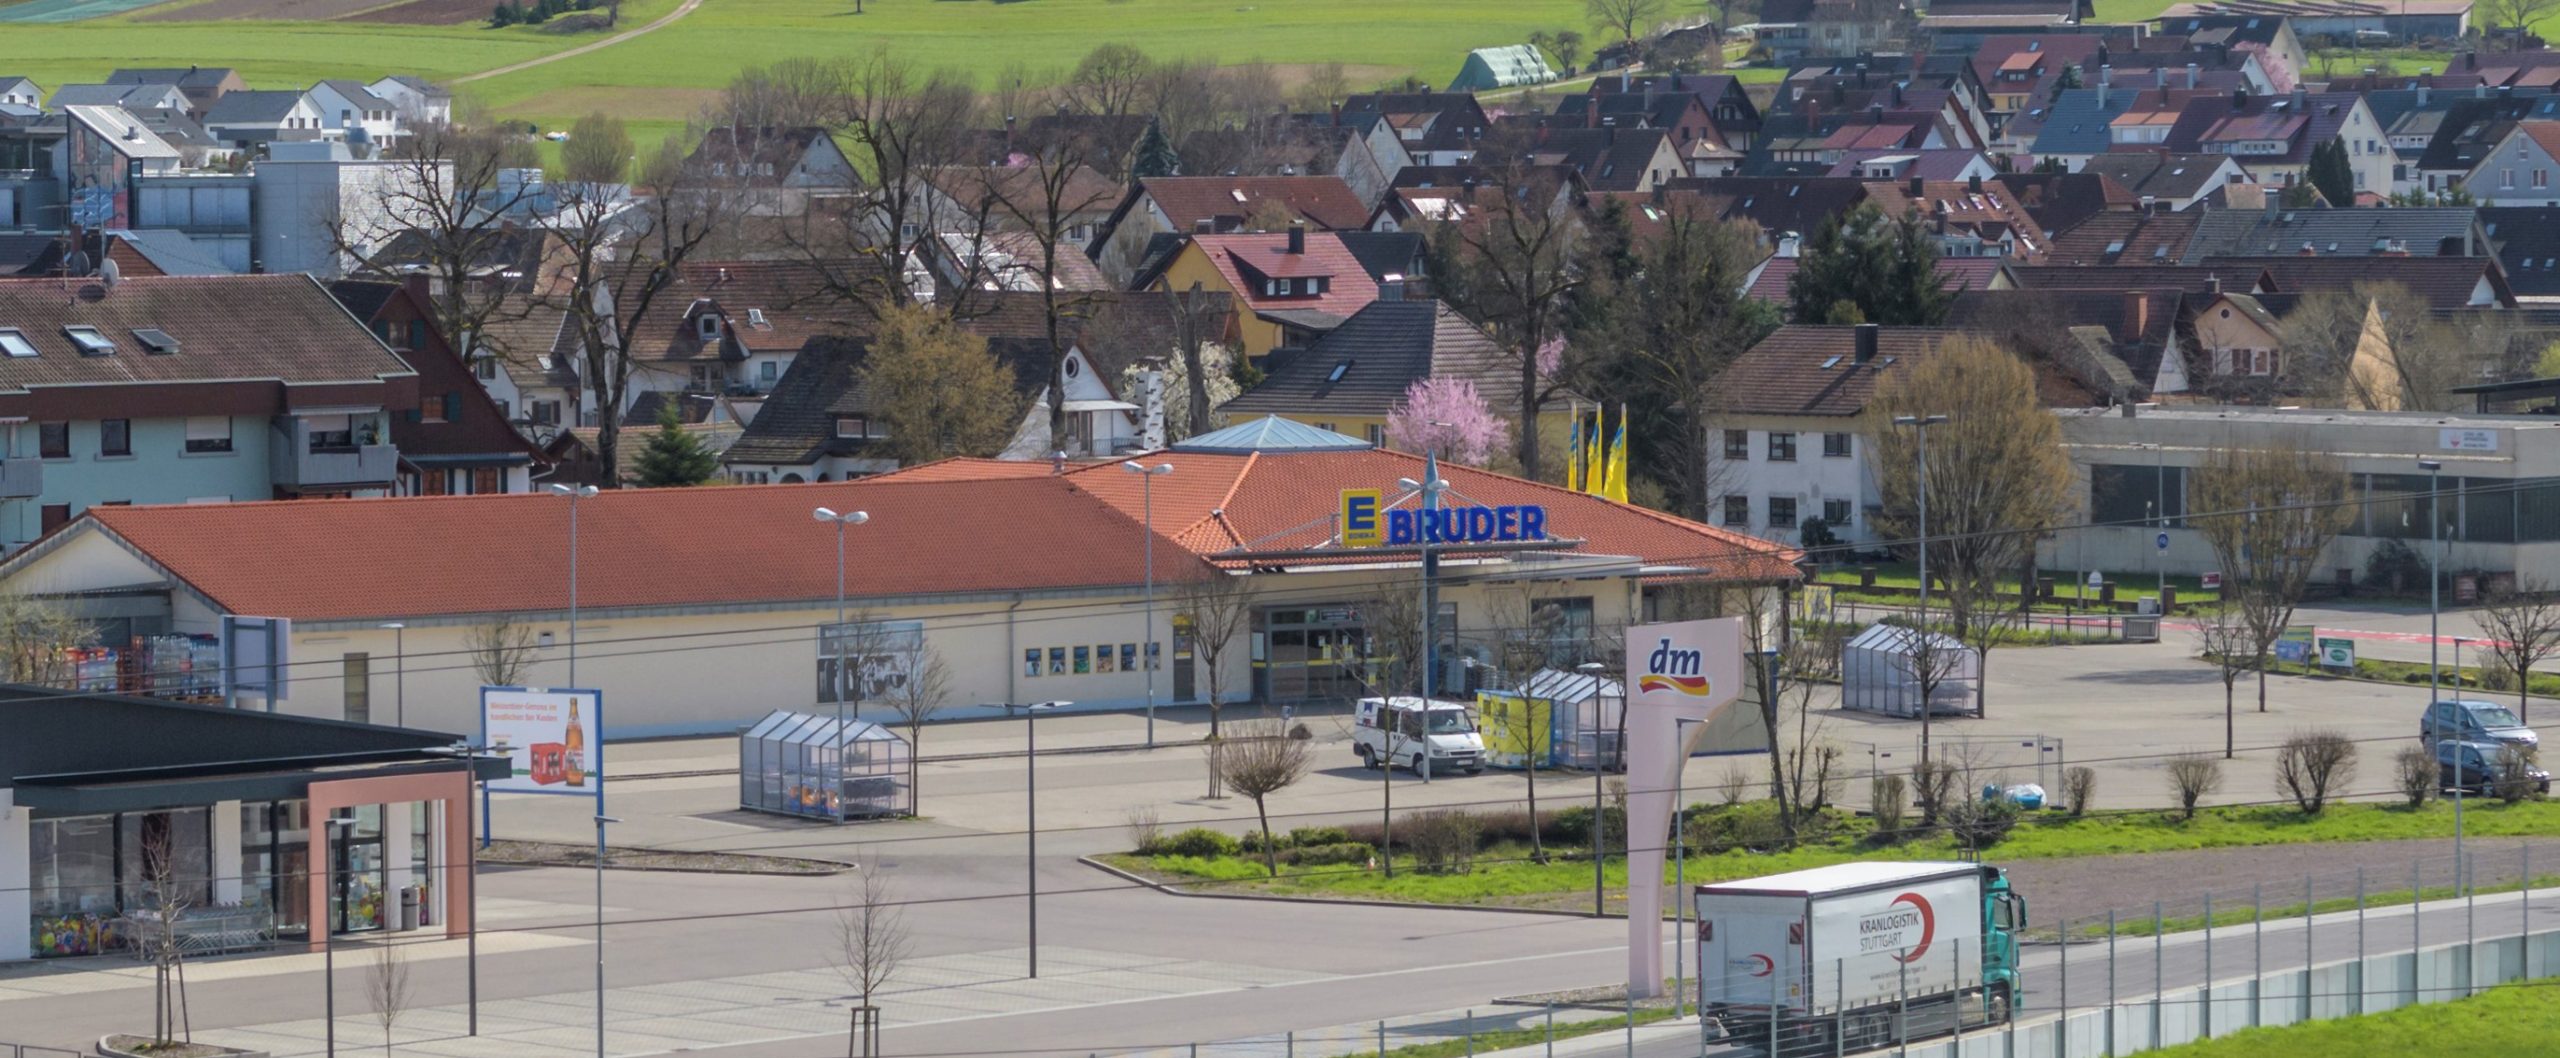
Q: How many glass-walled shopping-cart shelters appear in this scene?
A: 3